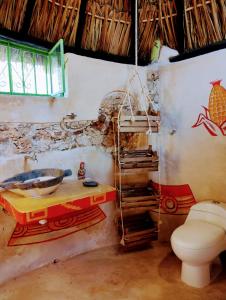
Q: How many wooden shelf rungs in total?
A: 4